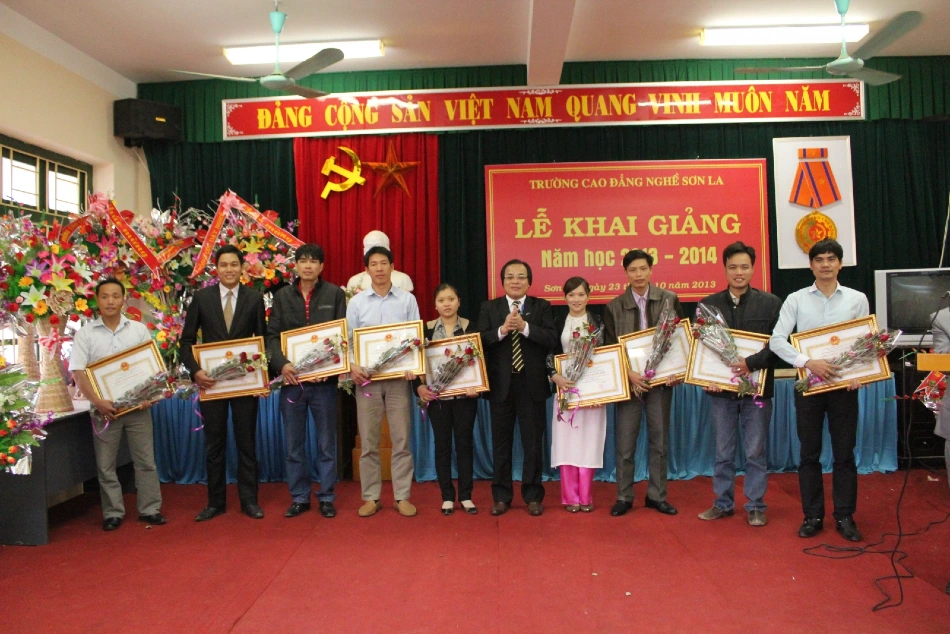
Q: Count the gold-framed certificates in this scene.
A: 9